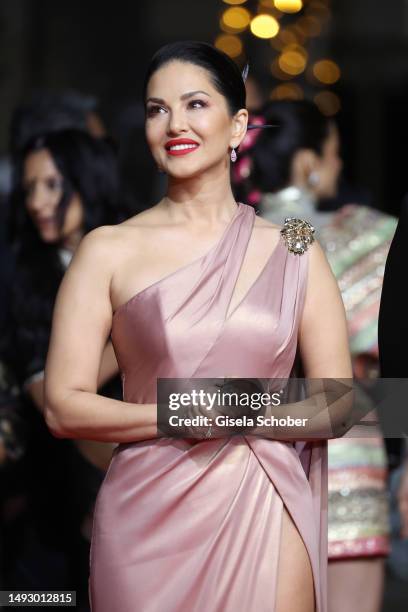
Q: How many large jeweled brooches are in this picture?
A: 1